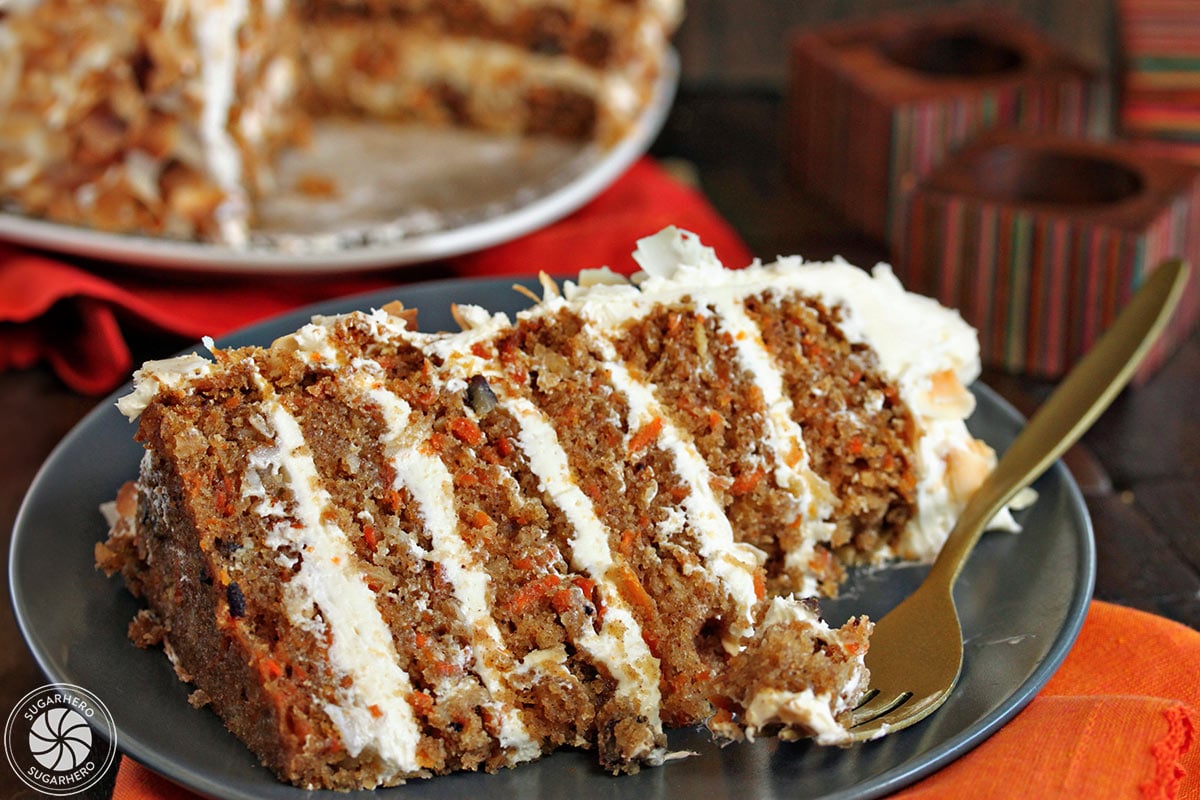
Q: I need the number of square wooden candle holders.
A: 2